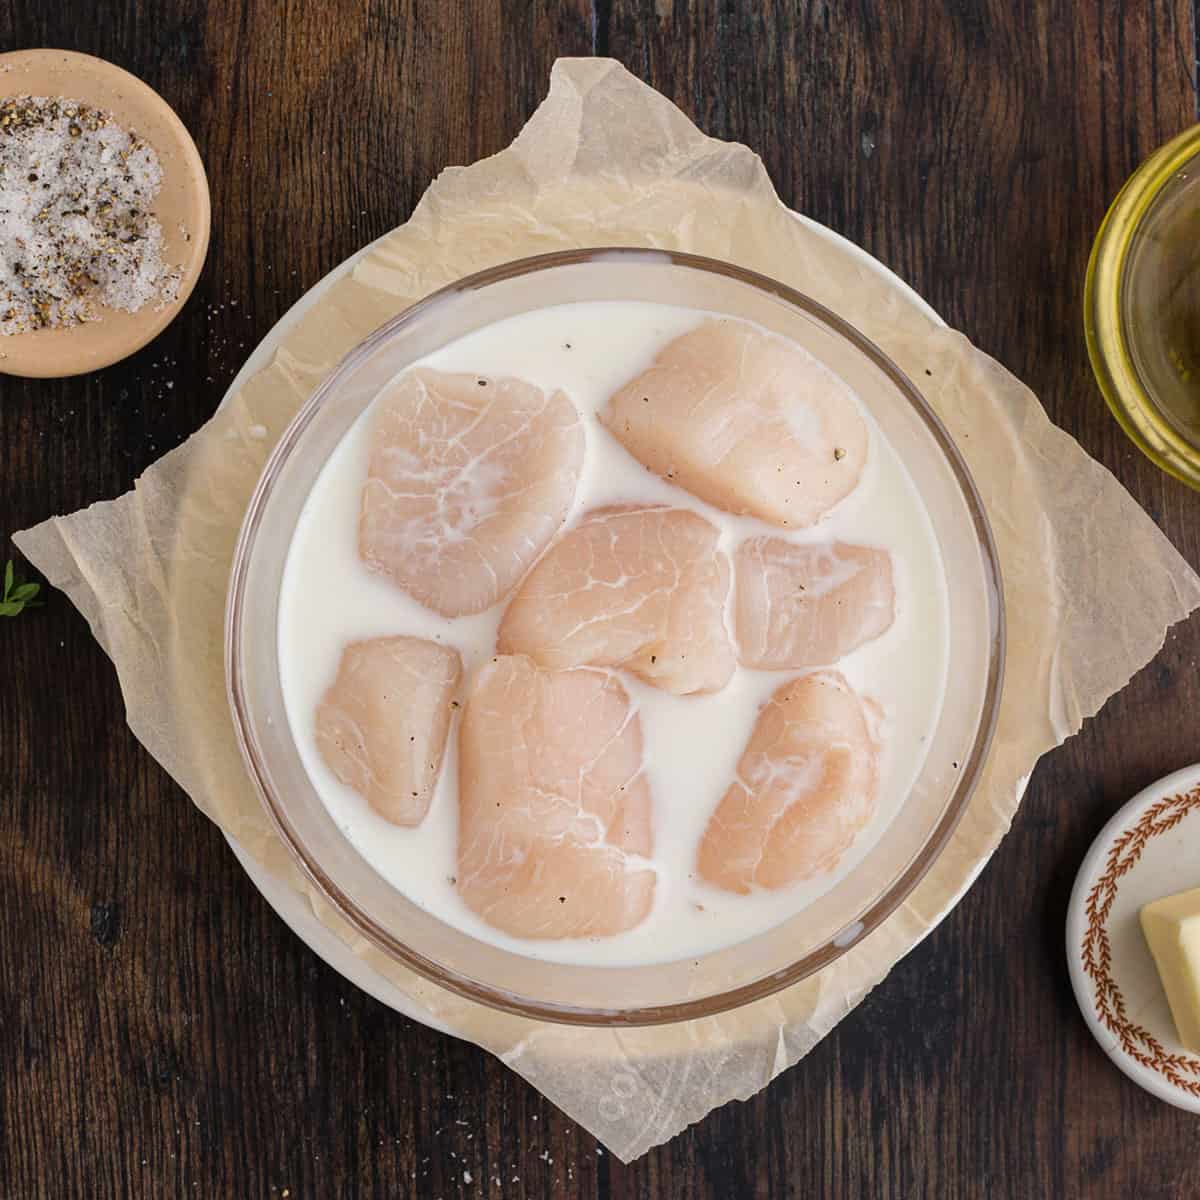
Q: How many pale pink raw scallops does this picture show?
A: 7